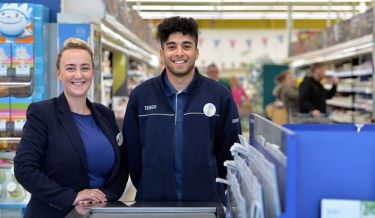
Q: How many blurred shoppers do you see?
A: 4